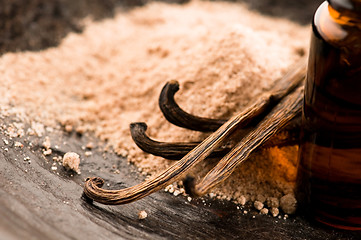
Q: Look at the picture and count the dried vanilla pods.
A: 4